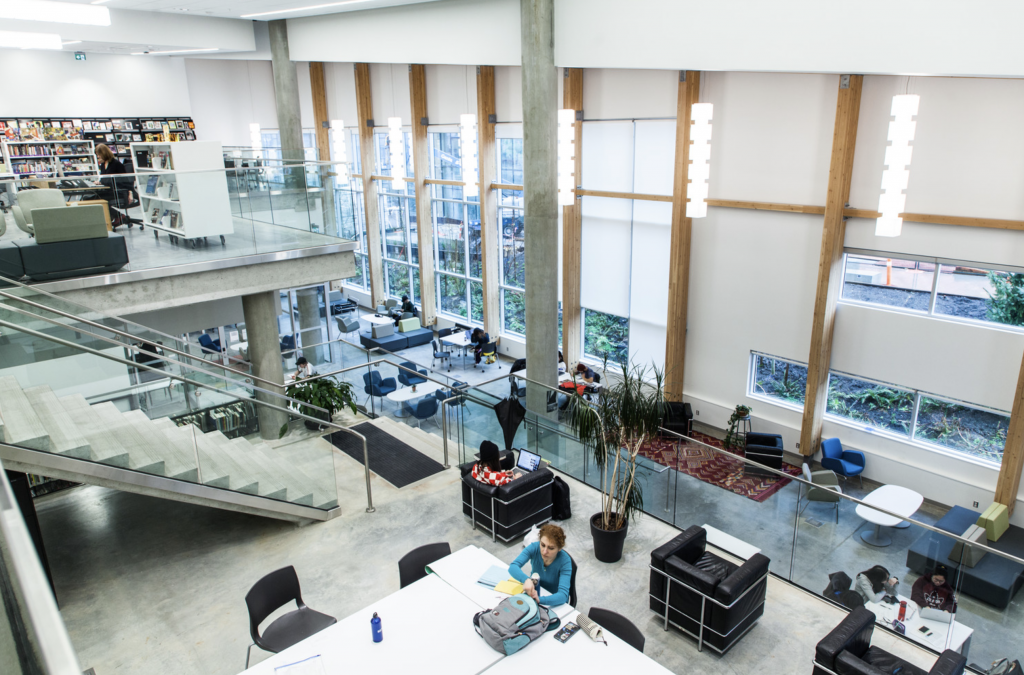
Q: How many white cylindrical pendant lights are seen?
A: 7